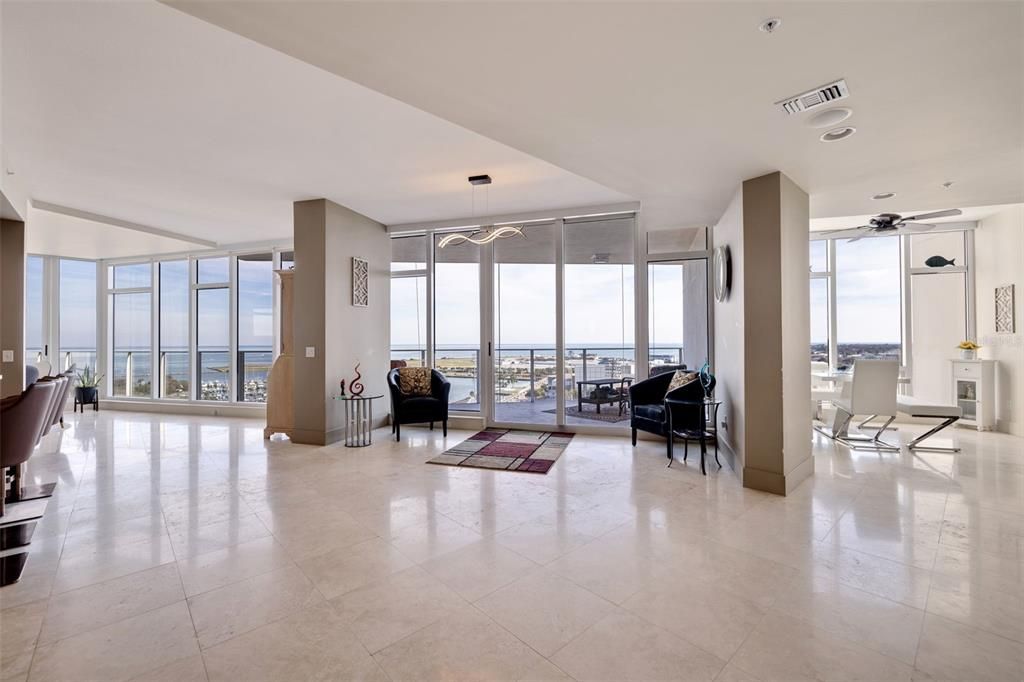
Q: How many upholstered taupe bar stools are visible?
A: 4